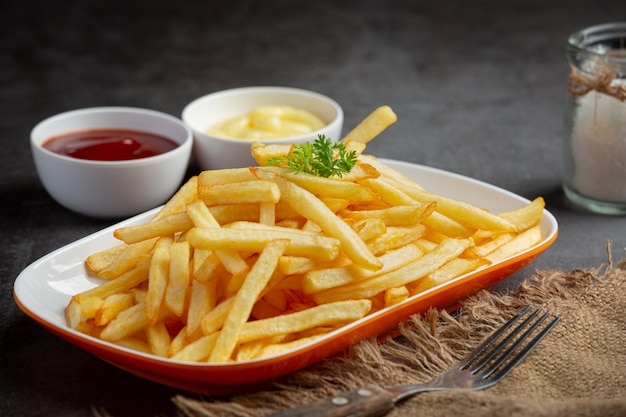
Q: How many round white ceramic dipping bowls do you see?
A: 2